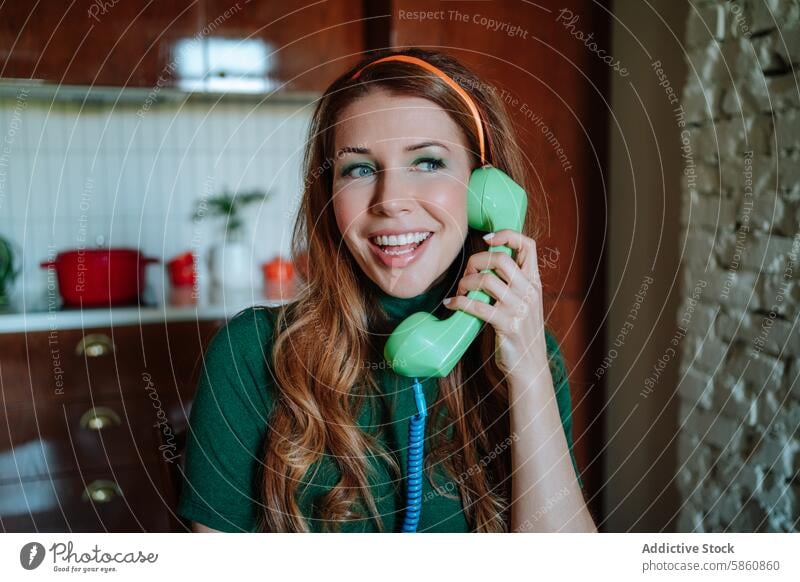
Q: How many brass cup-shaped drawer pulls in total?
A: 3